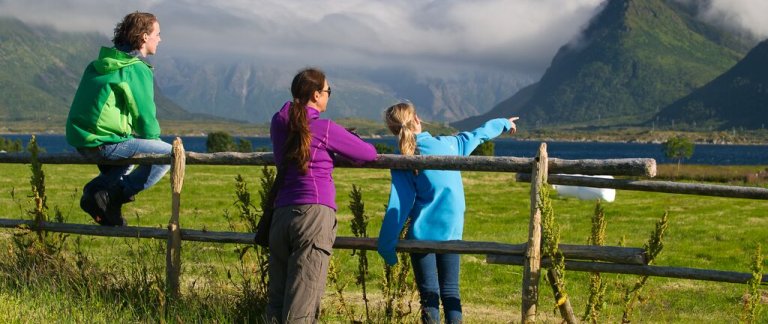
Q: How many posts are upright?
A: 2